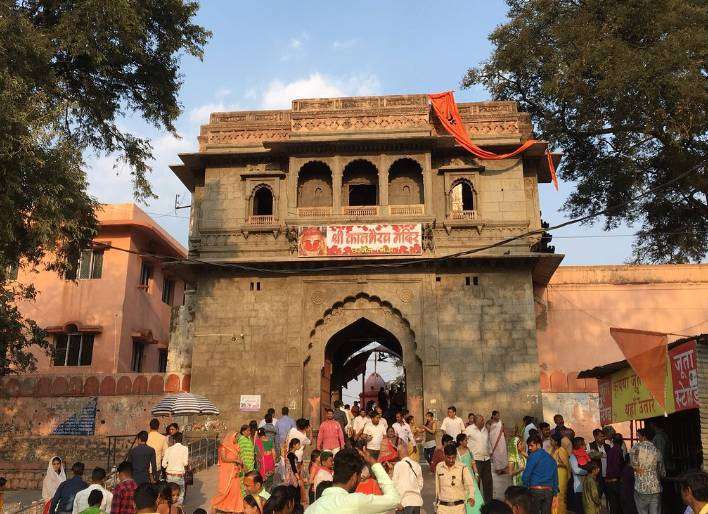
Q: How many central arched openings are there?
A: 3